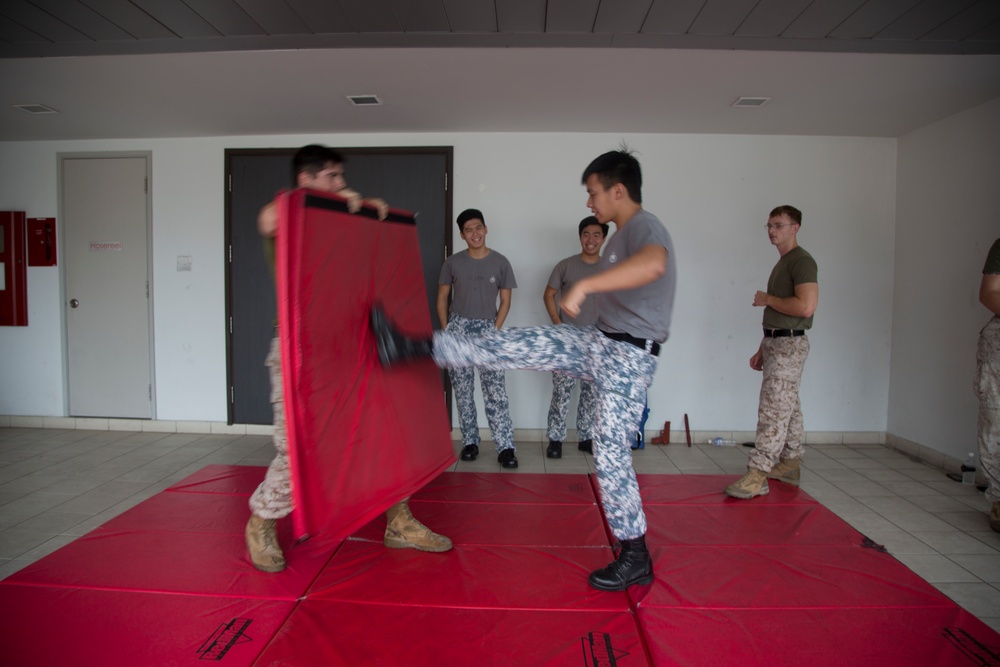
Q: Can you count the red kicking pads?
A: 1